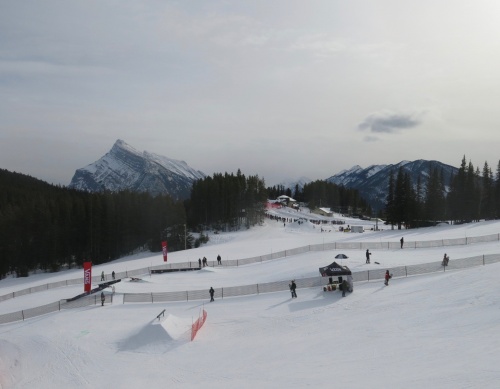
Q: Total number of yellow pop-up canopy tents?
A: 0